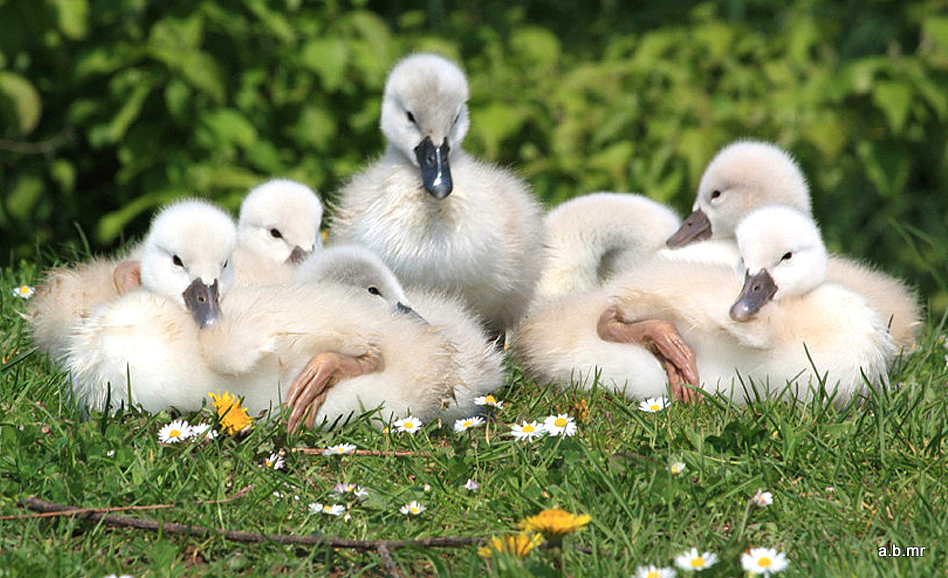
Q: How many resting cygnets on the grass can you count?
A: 7